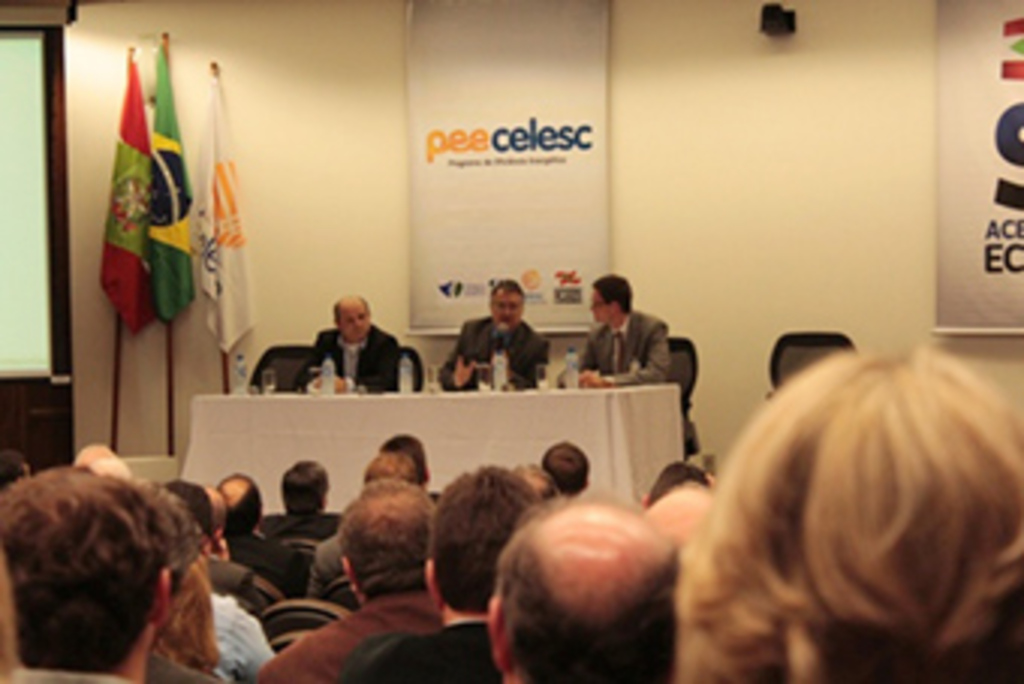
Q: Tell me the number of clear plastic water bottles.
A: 5